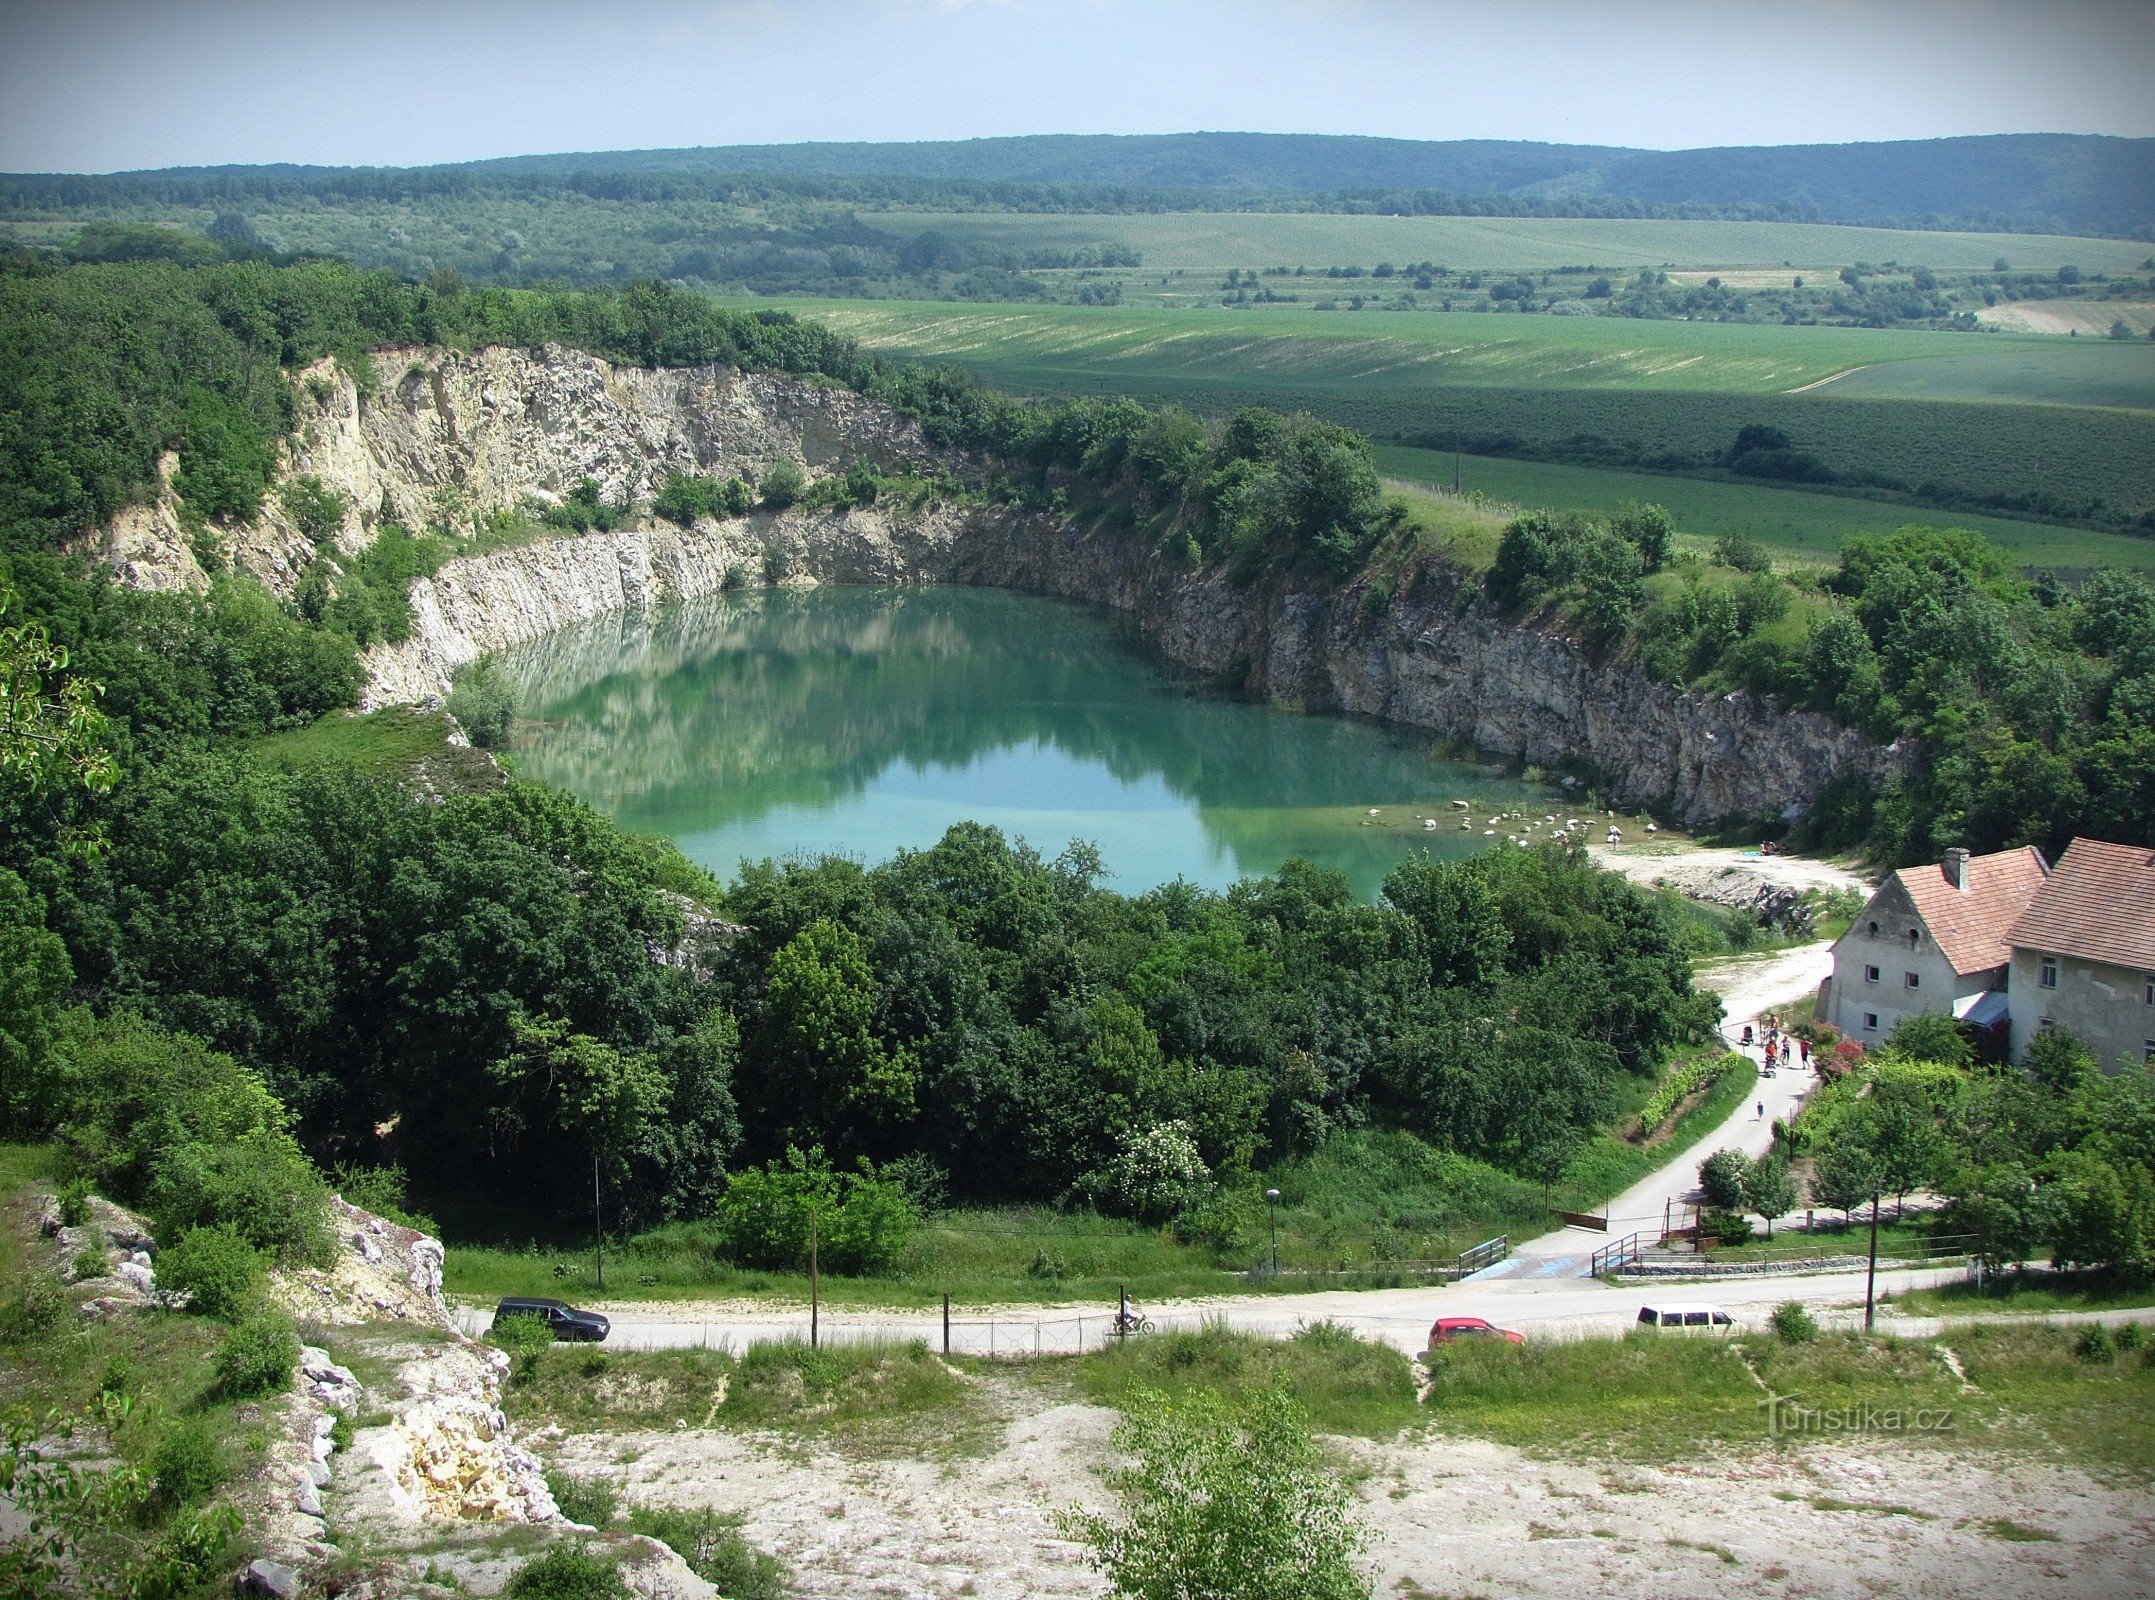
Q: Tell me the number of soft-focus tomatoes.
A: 0